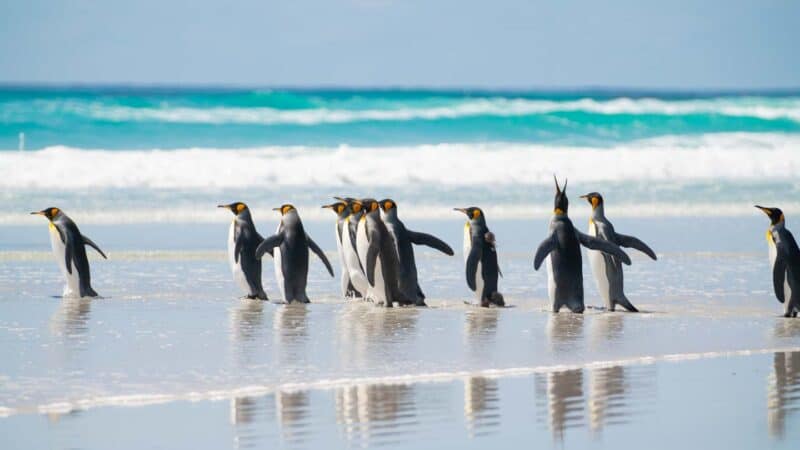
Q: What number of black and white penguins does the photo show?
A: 11